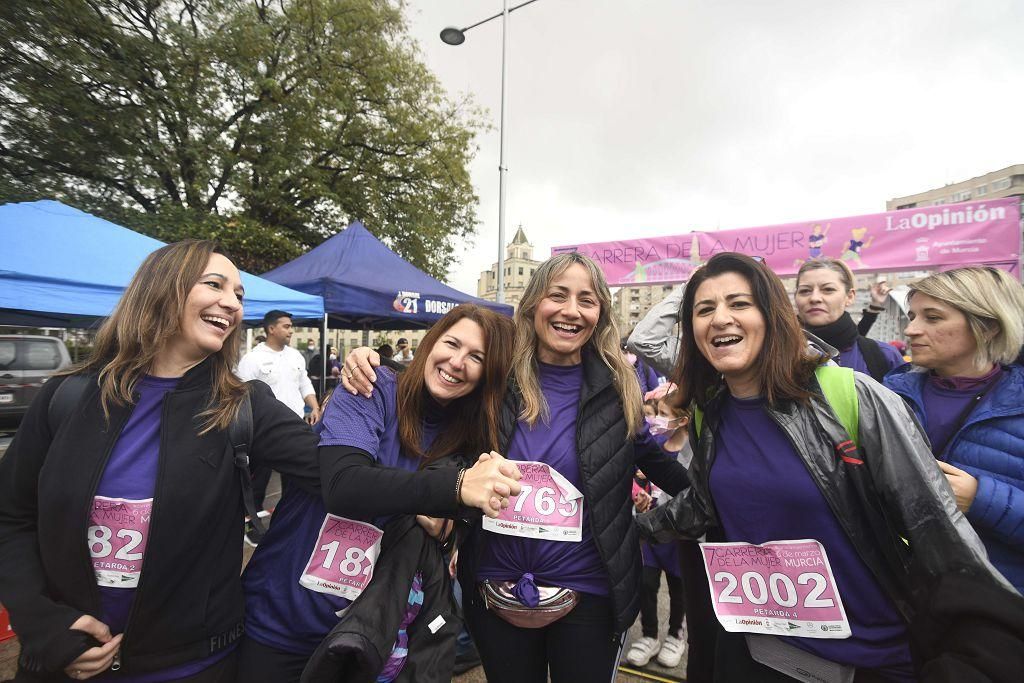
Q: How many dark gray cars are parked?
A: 1